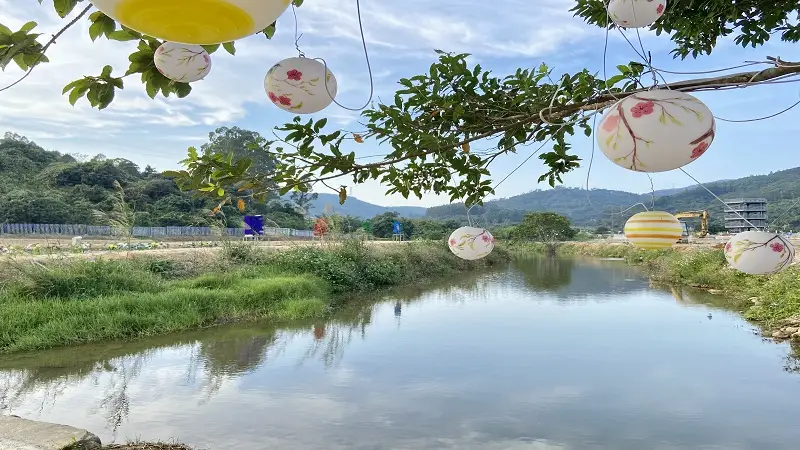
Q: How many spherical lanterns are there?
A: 8